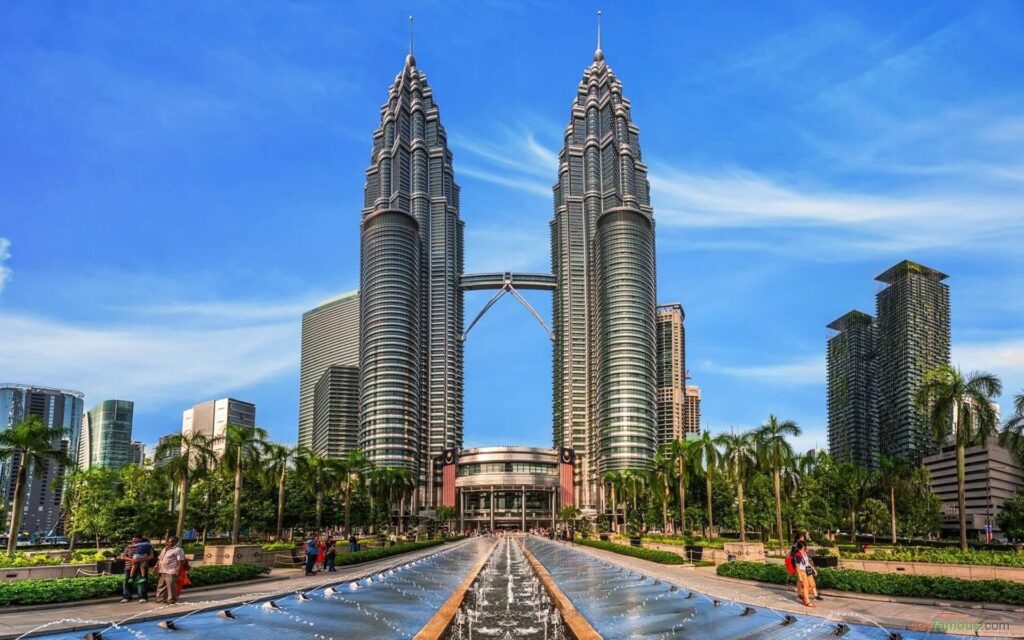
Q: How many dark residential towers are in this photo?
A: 2